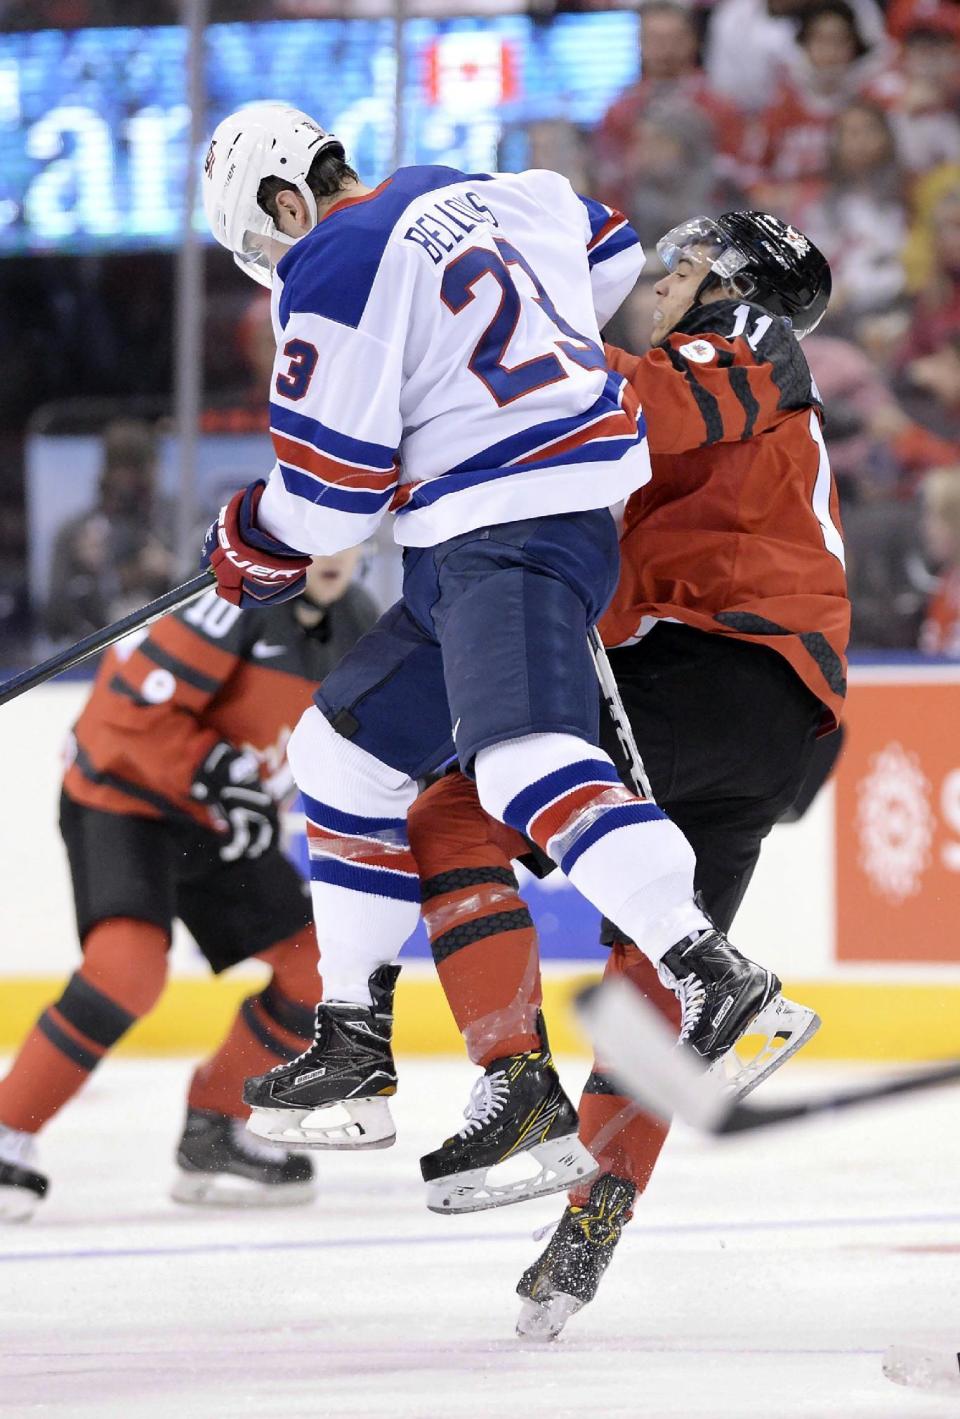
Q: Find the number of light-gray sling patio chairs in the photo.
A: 0